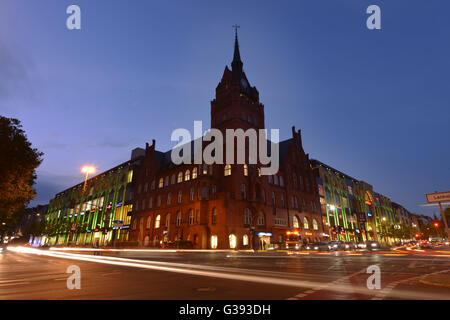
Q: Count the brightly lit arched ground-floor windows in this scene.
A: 3